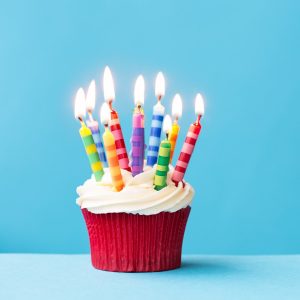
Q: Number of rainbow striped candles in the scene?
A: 9